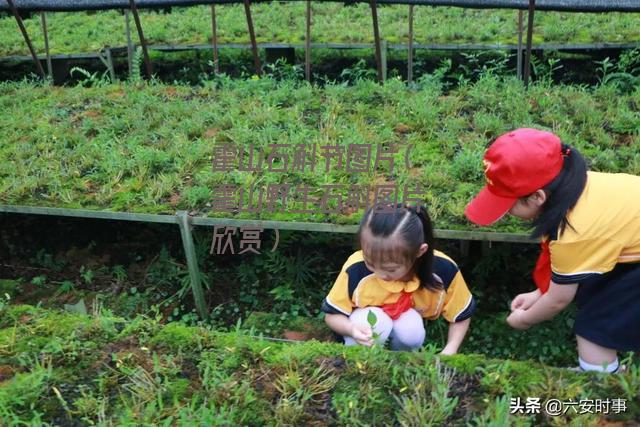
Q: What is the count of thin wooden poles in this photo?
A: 11